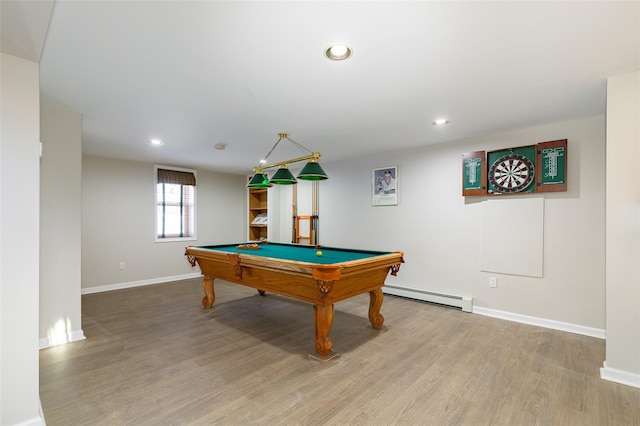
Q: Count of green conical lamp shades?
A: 3